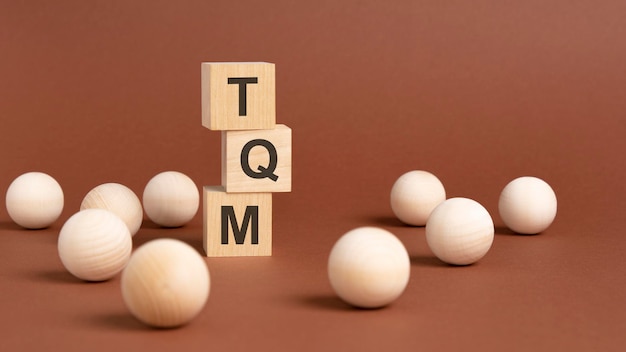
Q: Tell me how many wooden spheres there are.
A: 9